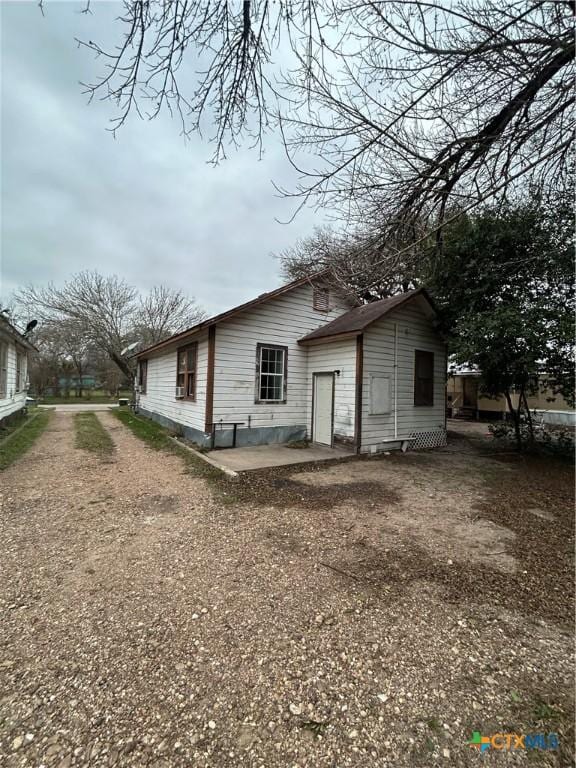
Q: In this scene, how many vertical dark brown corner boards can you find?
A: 2